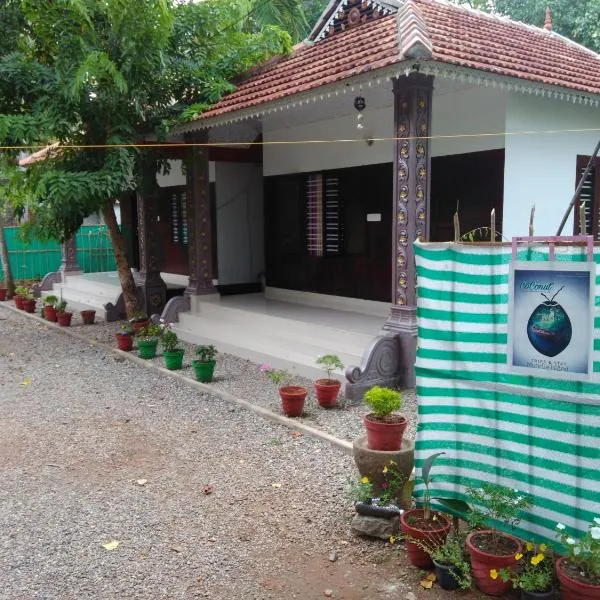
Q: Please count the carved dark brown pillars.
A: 4